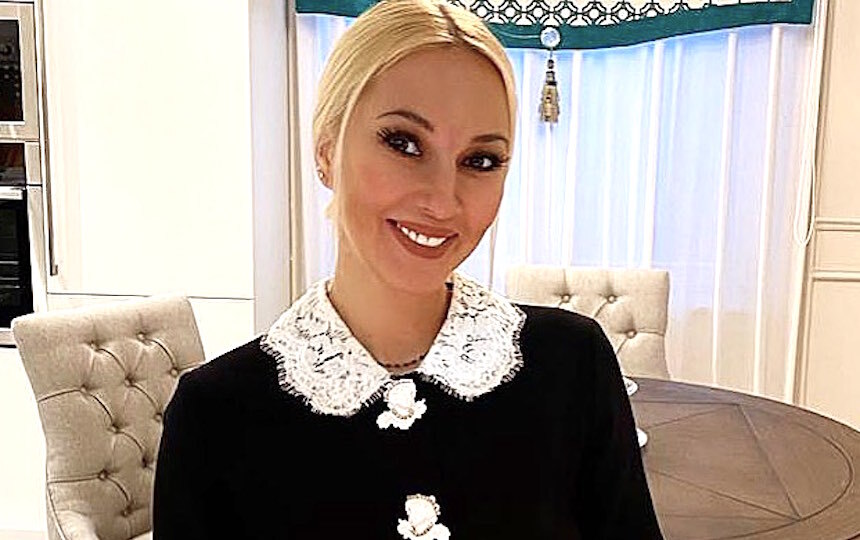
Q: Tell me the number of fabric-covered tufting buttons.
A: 13